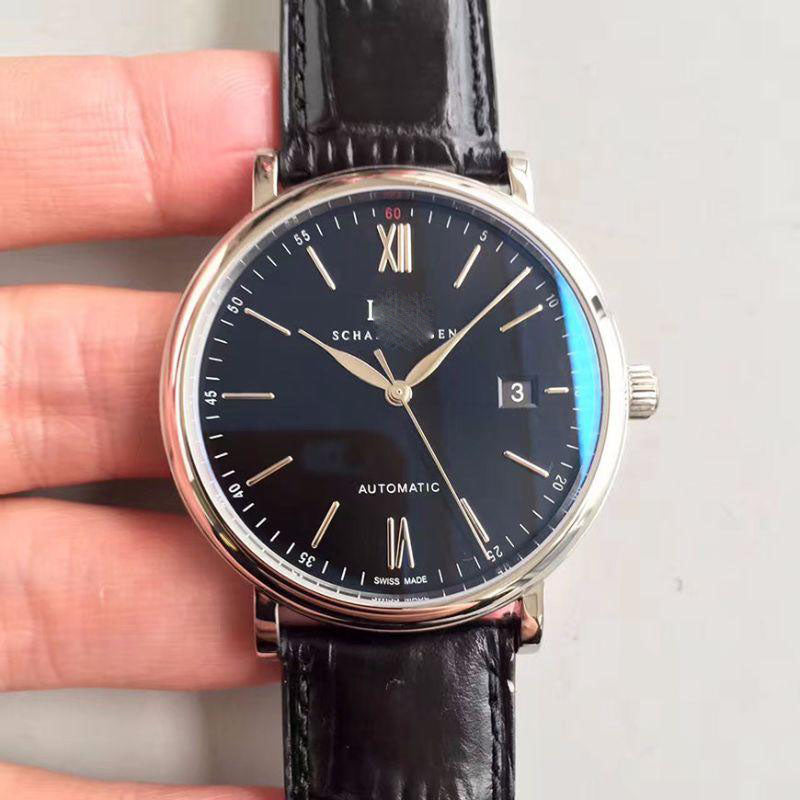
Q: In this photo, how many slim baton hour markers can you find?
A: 10